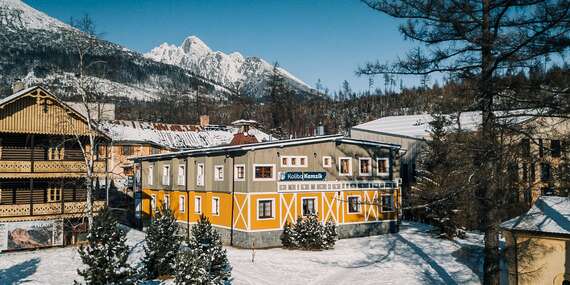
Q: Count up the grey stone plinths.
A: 1